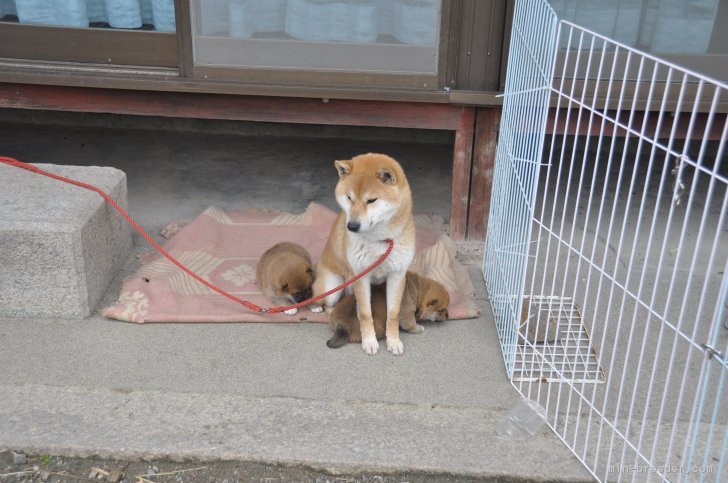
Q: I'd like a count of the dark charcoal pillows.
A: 0